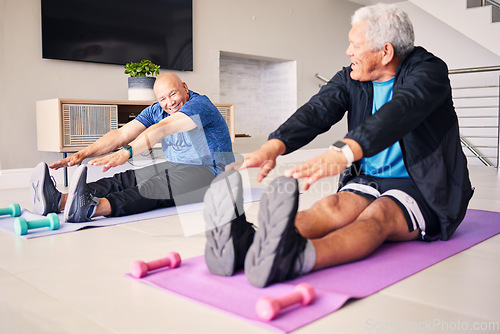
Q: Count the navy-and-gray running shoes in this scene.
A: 2